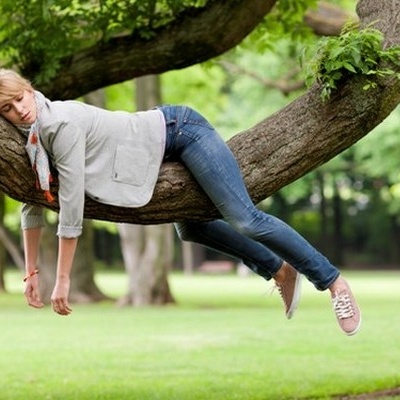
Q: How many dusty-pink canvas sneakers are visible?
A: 2